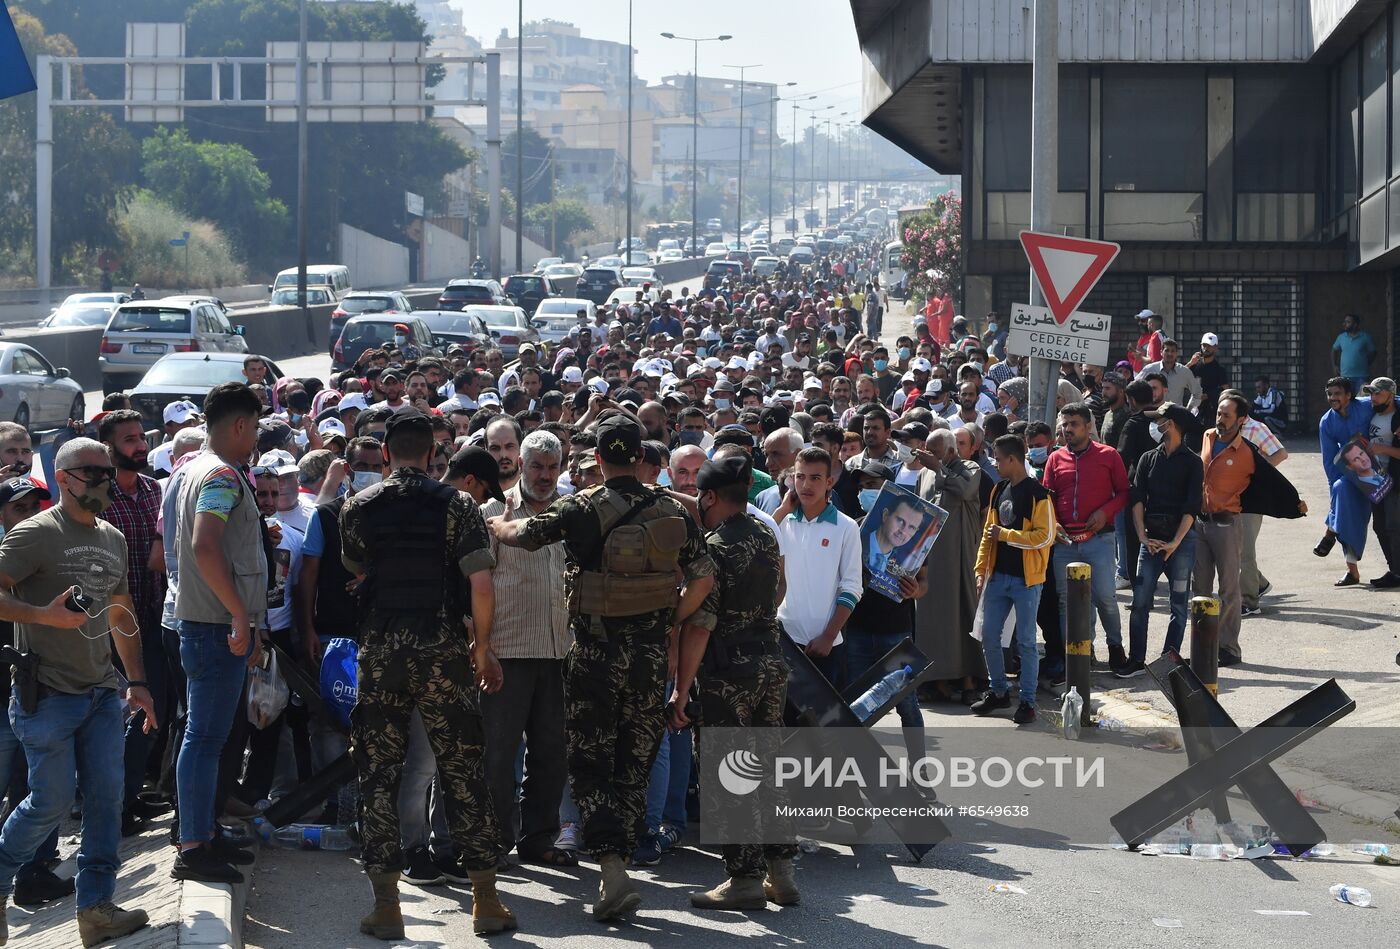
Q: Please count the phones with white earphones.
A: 1